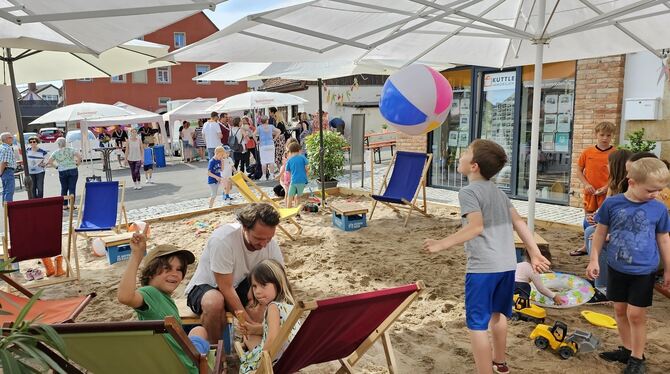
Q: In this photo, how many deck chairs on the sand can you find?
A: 7